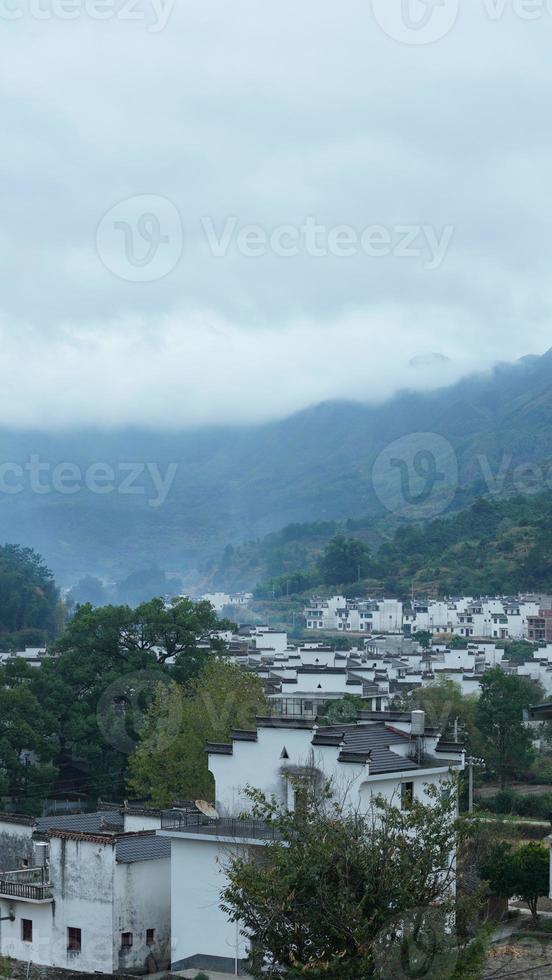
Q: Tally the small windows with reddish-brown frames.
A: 4